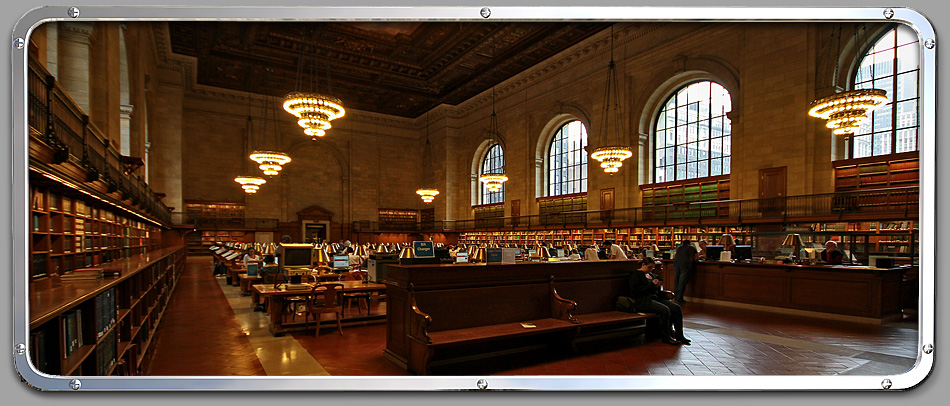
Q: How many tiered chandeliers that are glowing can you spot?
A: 7